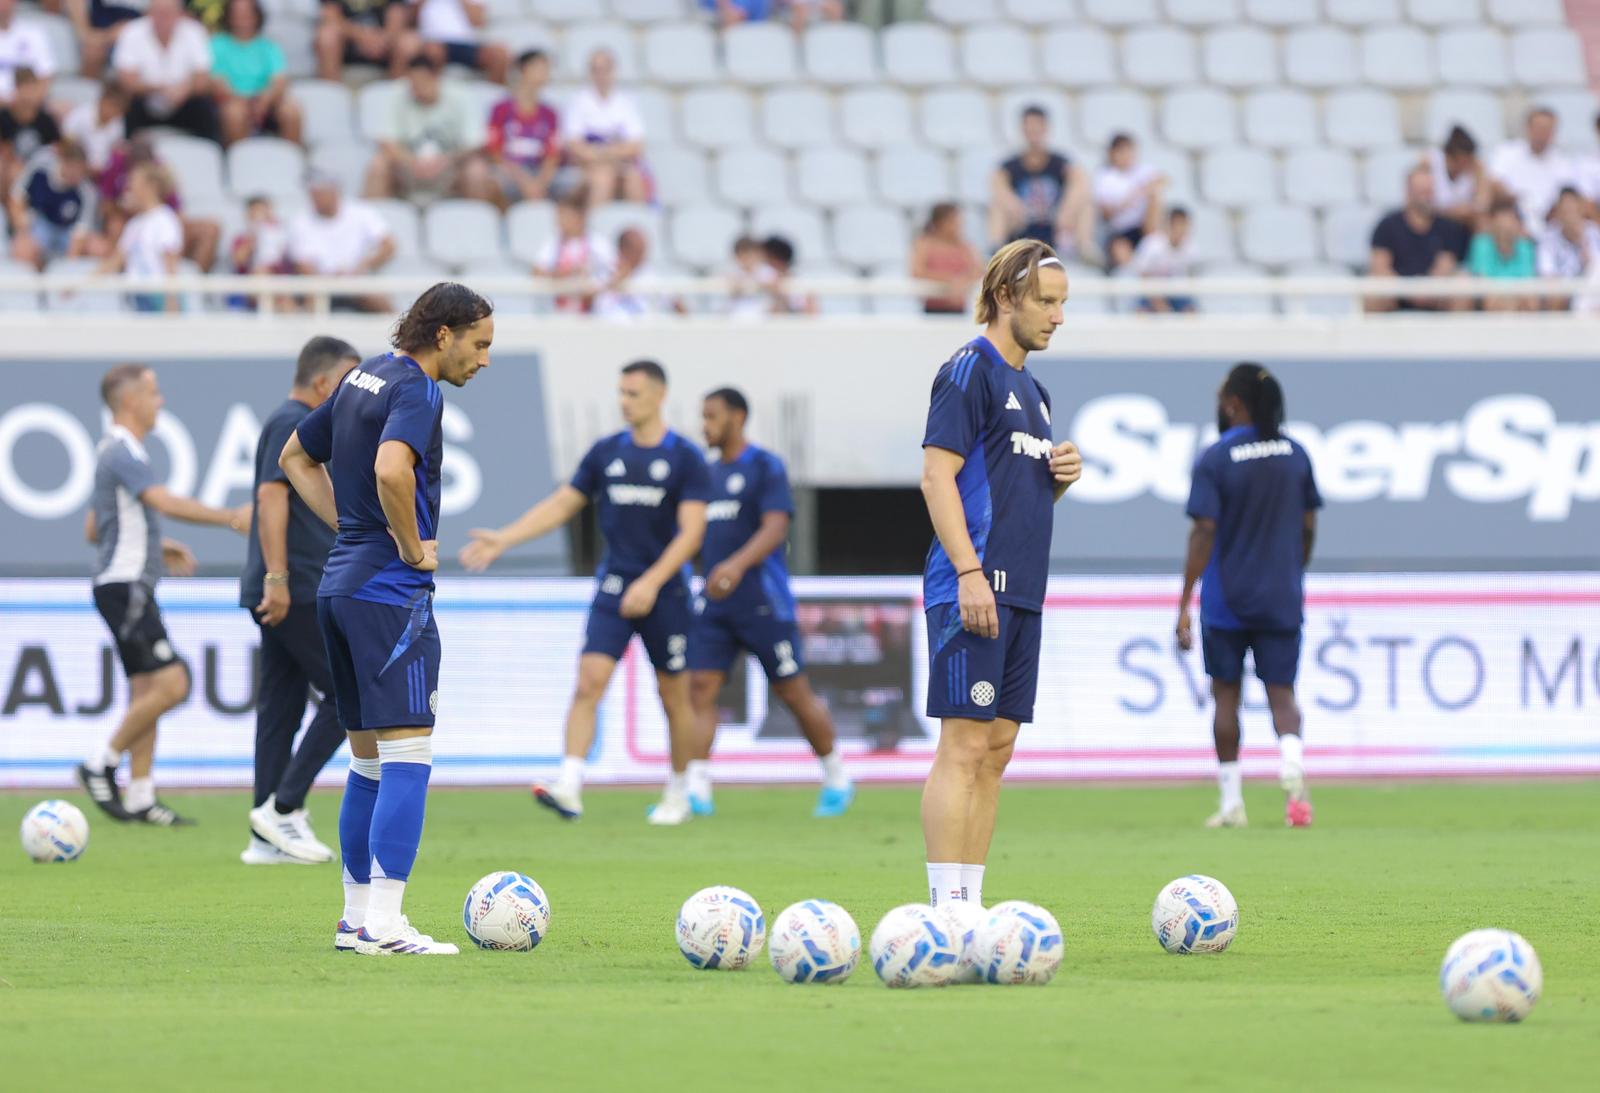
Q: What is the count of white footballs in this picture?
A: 9